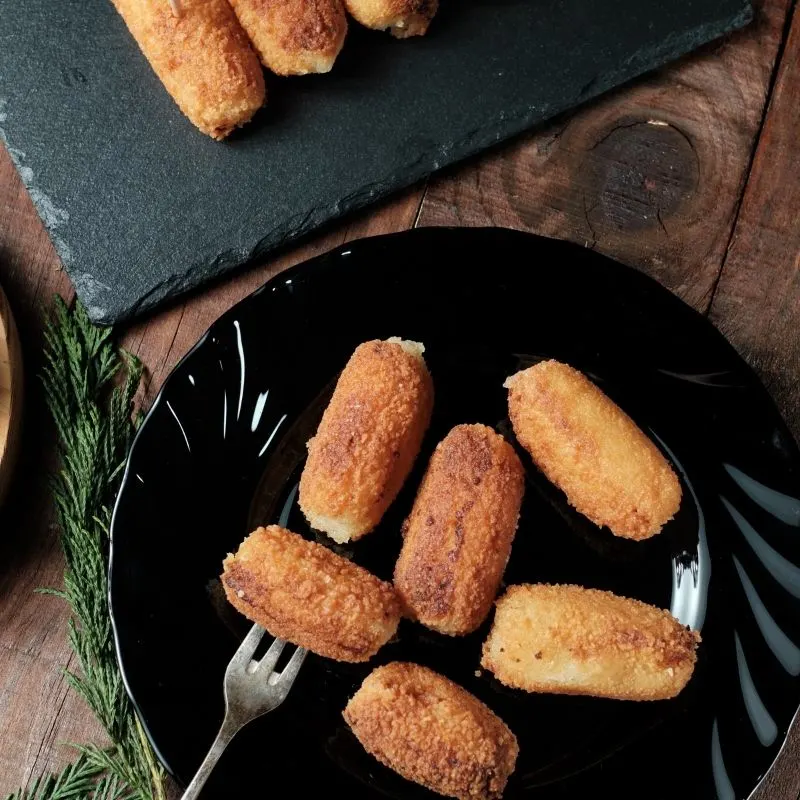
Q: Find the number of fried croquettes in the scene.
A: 9